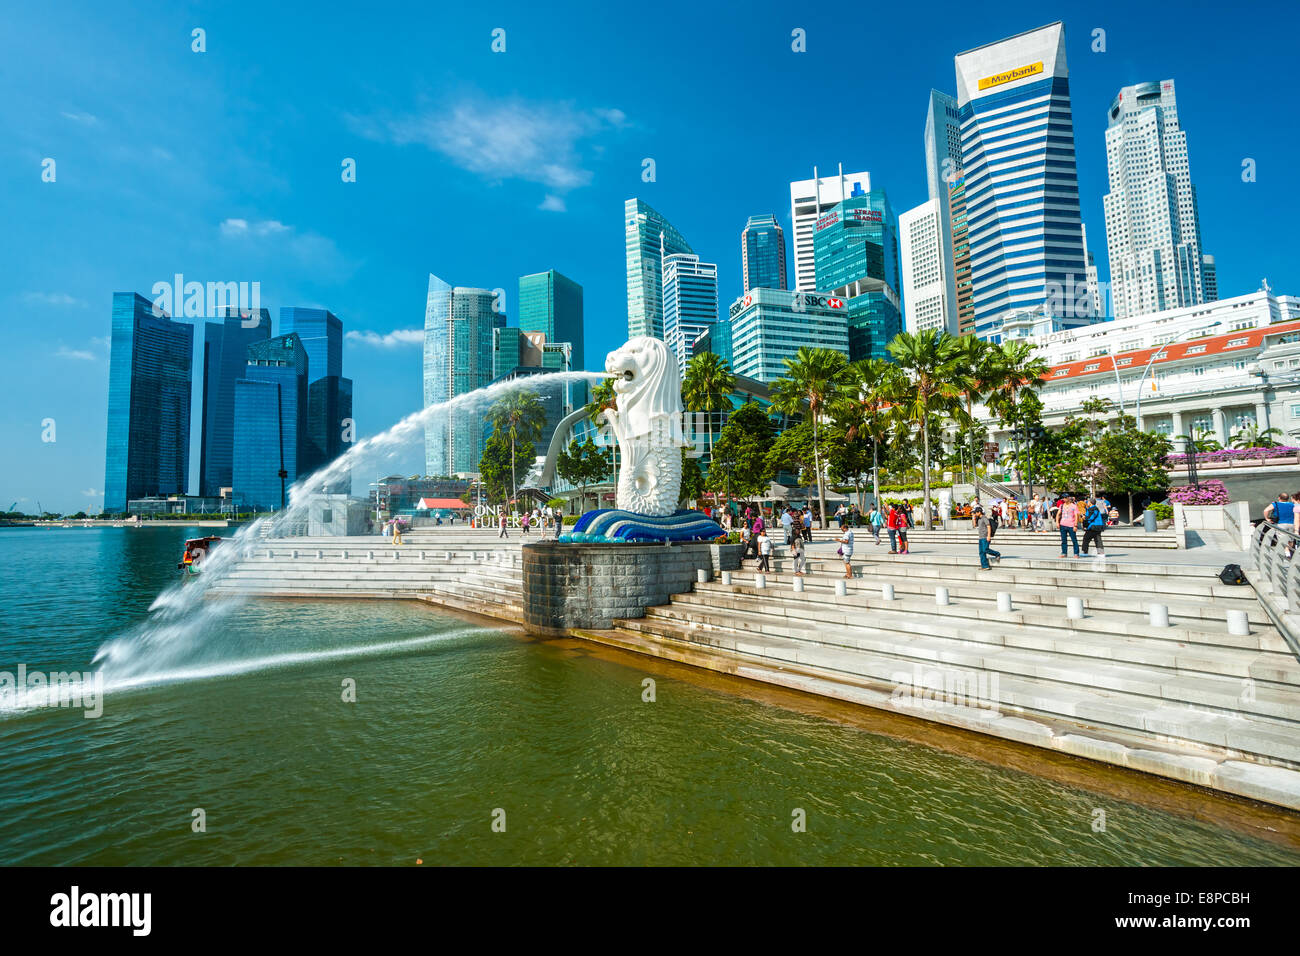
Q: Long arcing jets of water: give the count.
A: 1